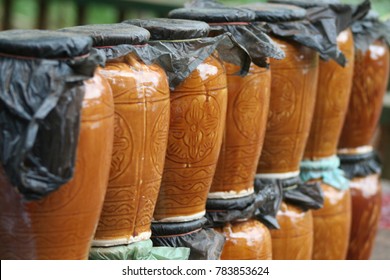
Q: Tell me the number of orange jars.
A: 11